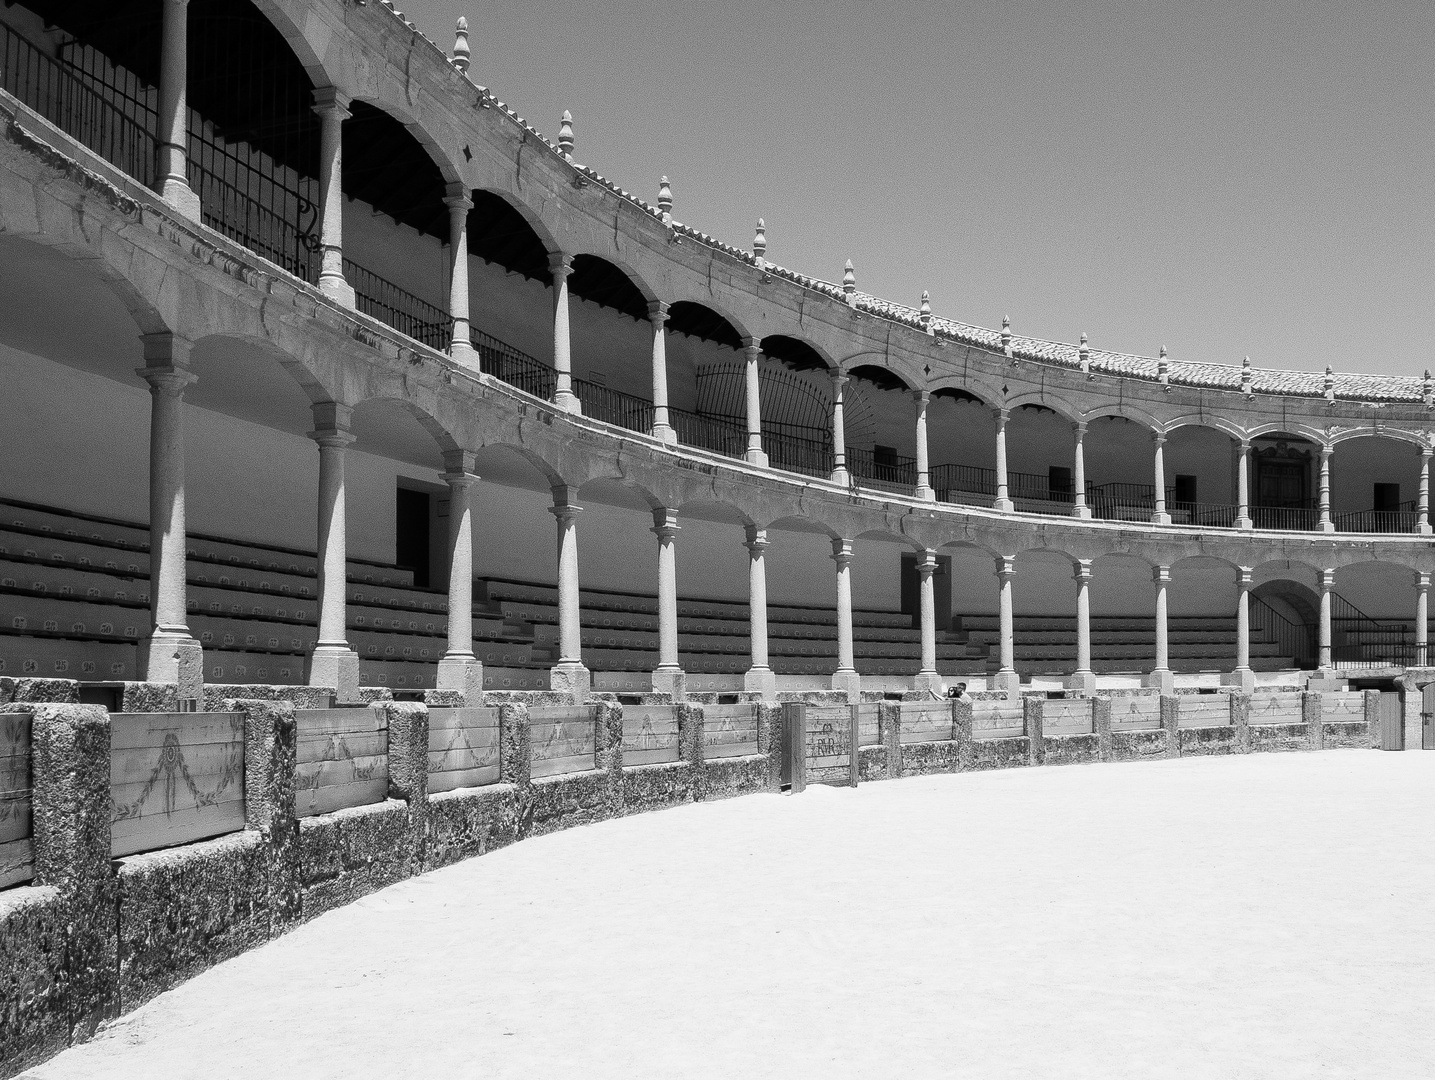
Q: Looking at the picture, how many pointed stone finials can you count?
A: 12